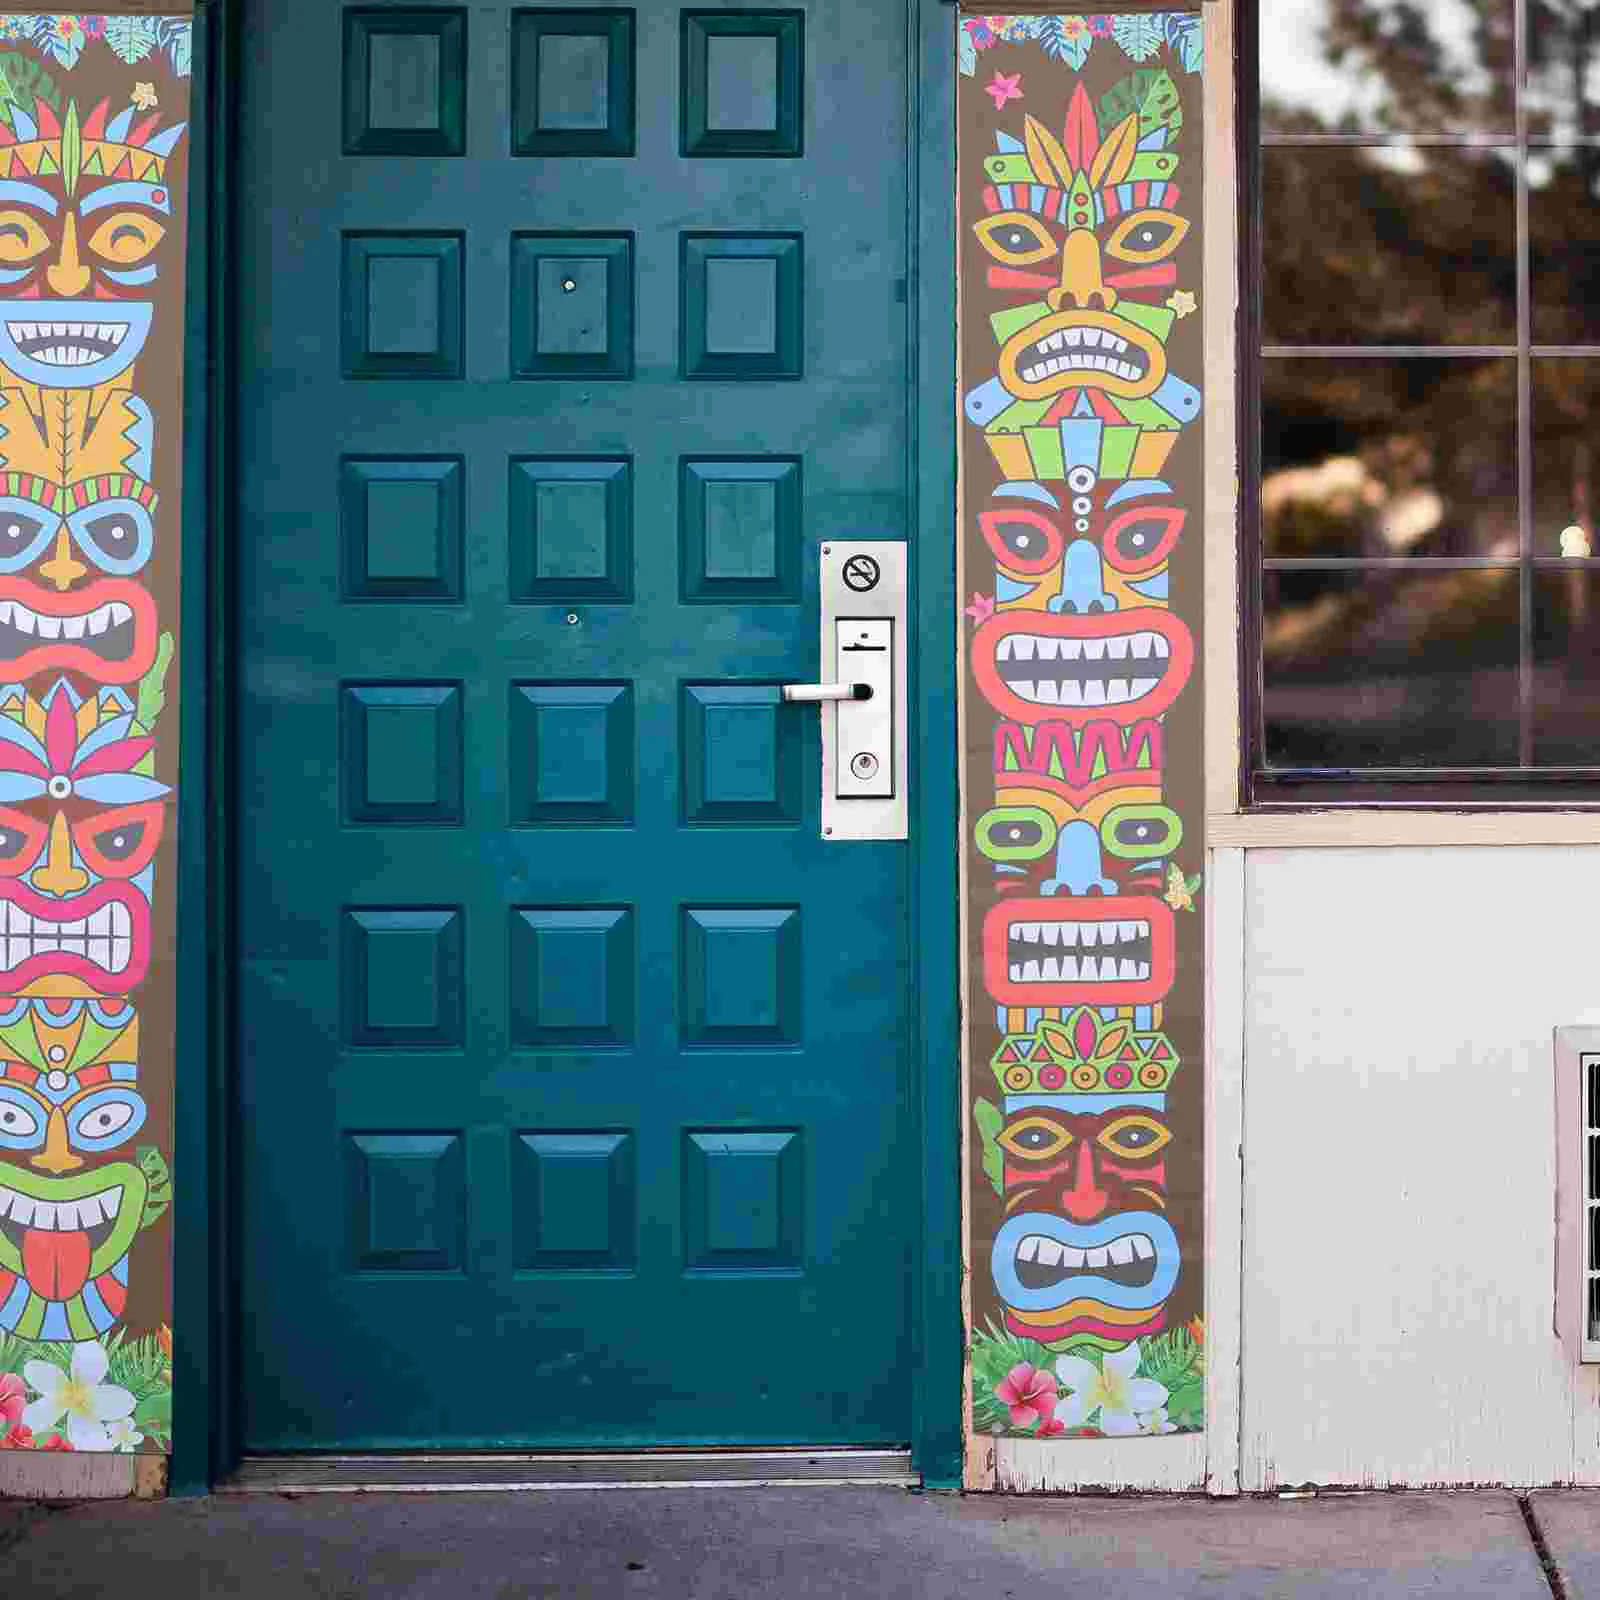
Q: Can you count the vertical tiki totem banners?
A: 2